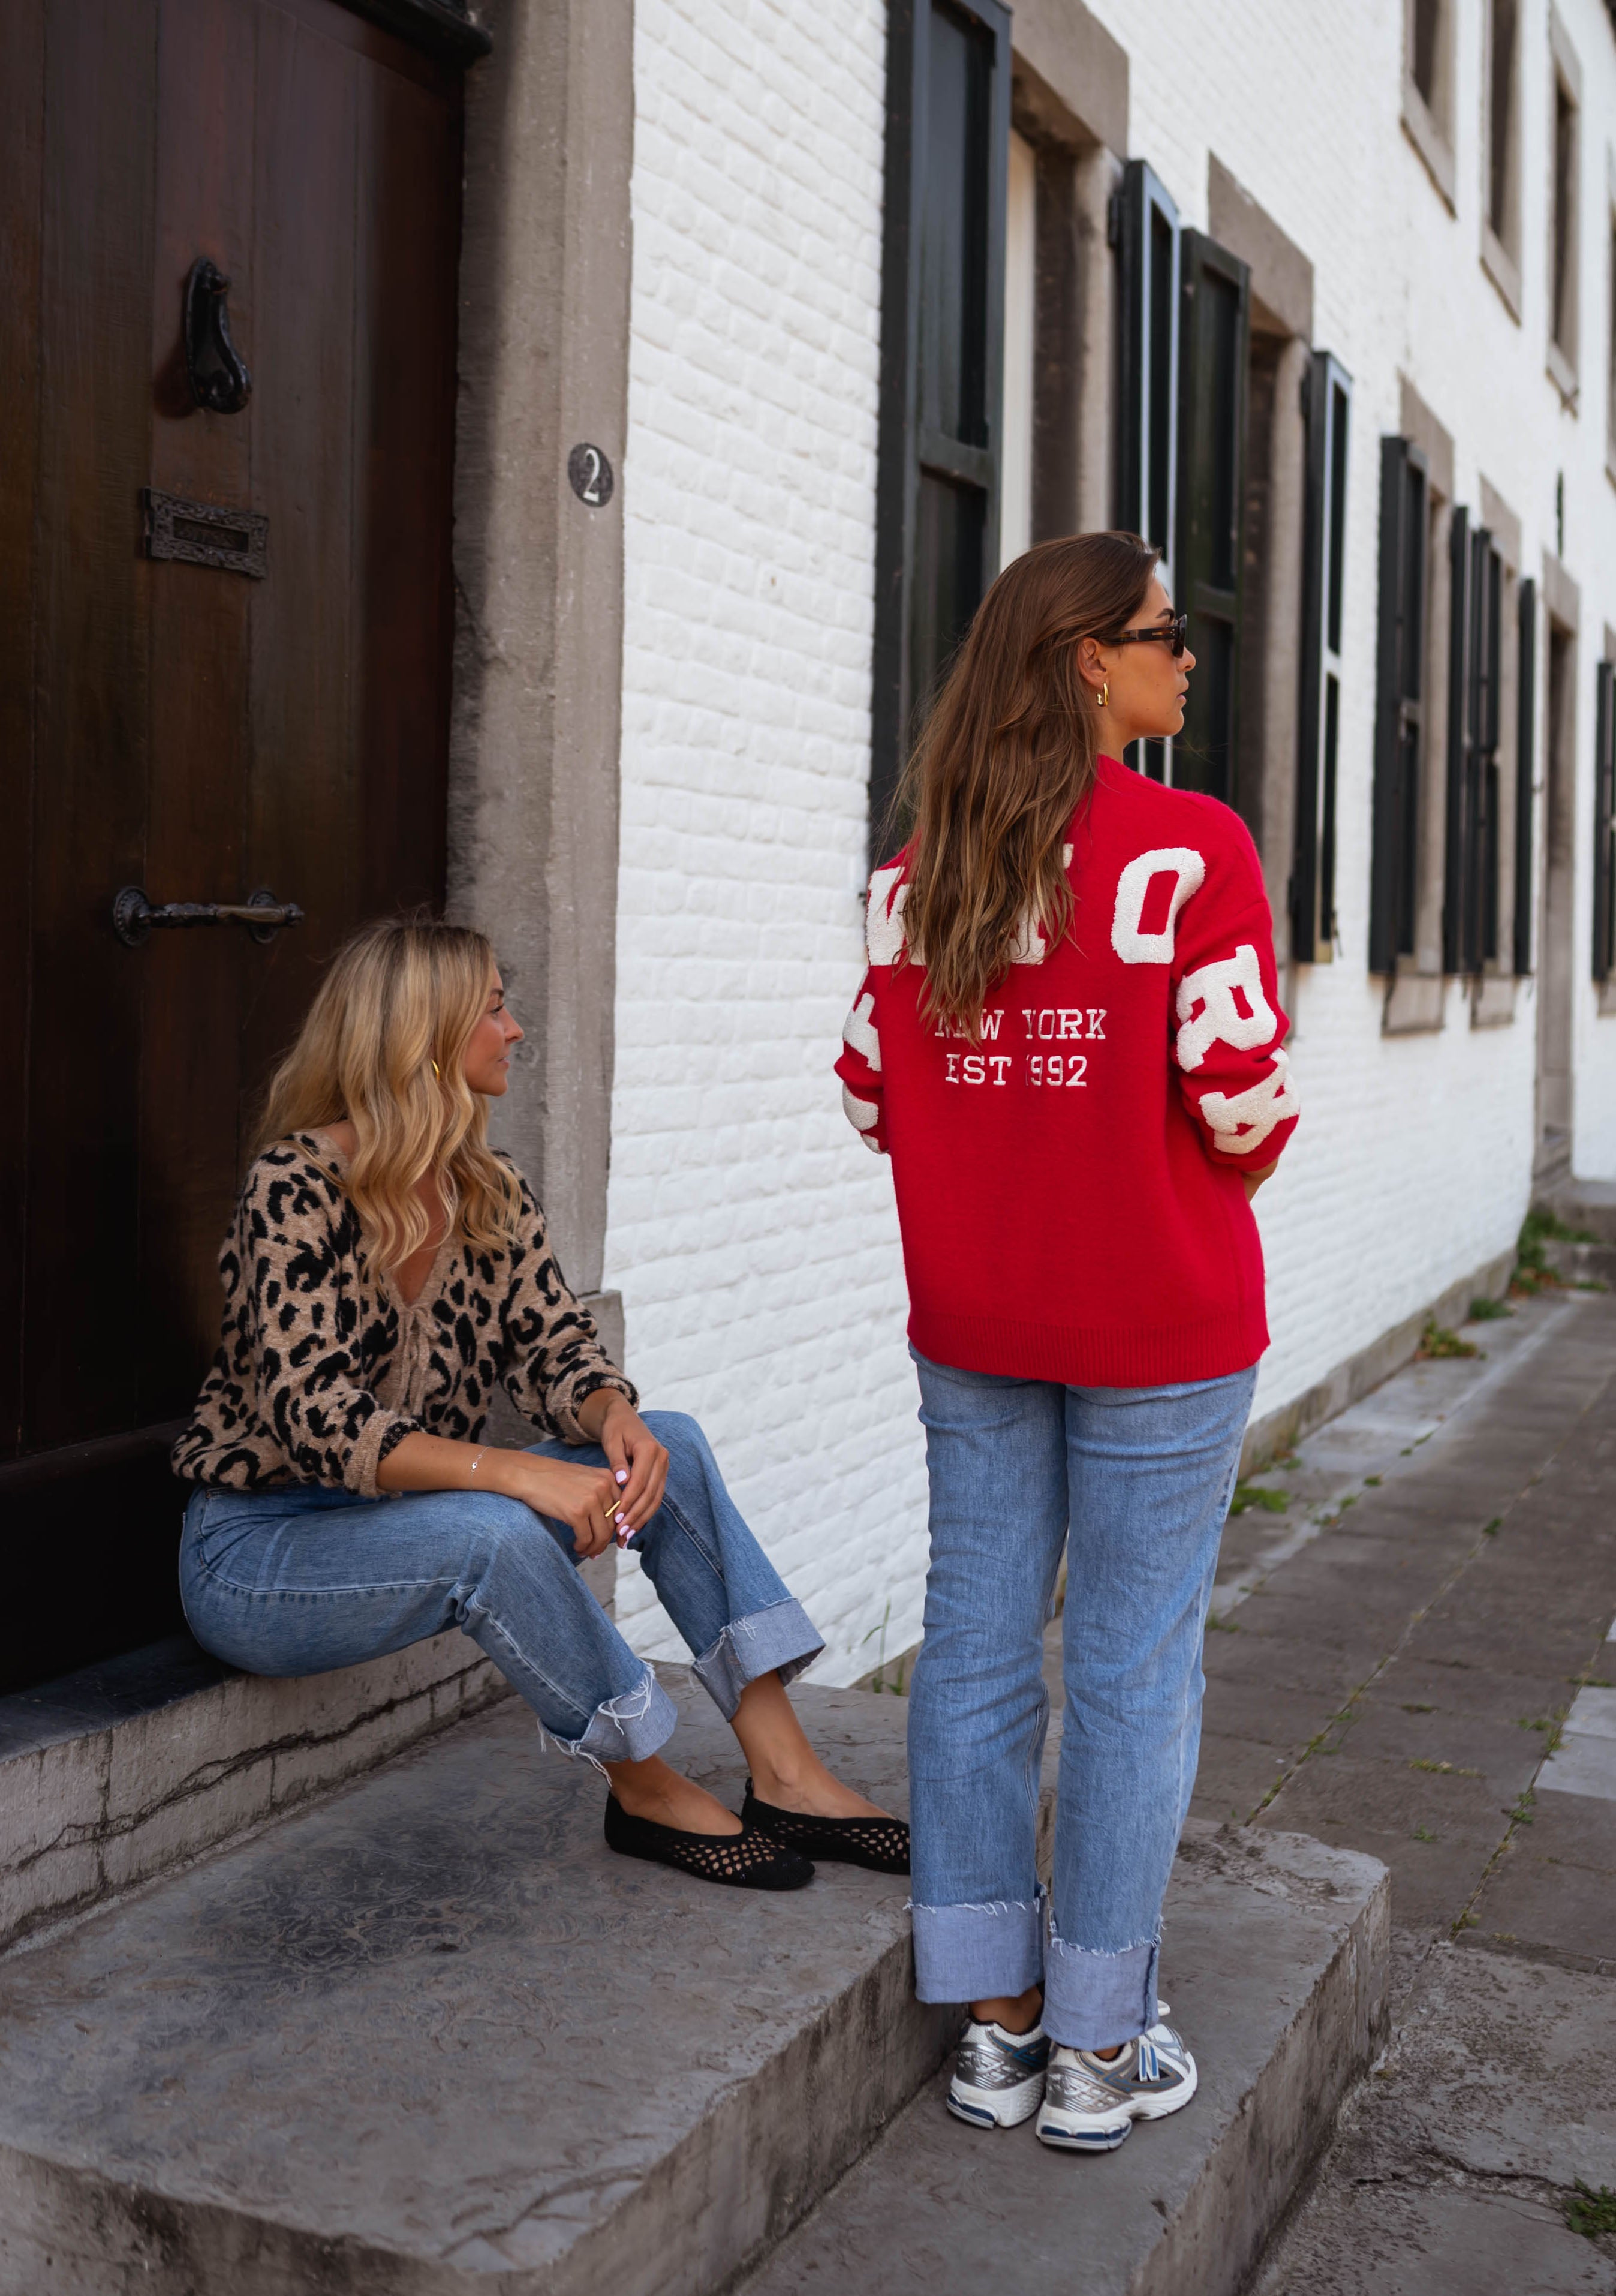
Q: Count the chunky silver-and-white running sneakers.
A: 2